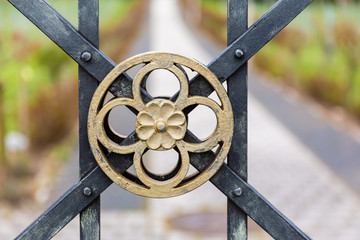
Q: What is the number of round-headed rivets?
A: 4